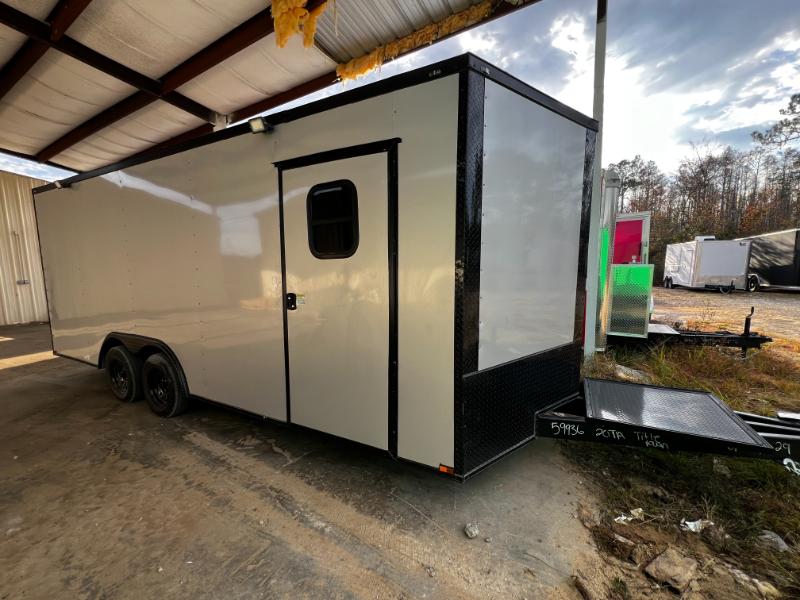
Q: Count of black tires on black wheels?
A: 2